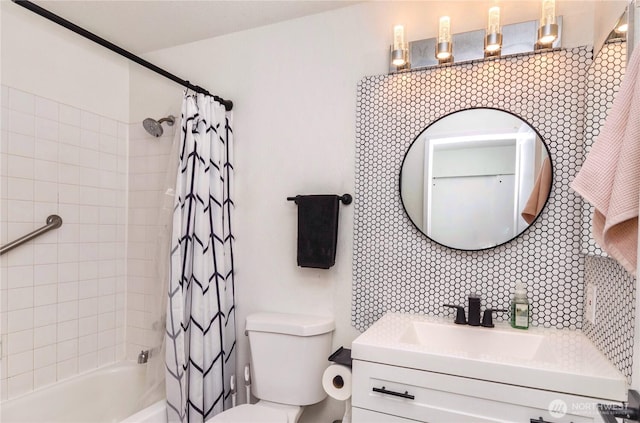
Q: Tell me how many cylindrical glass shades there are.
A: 4